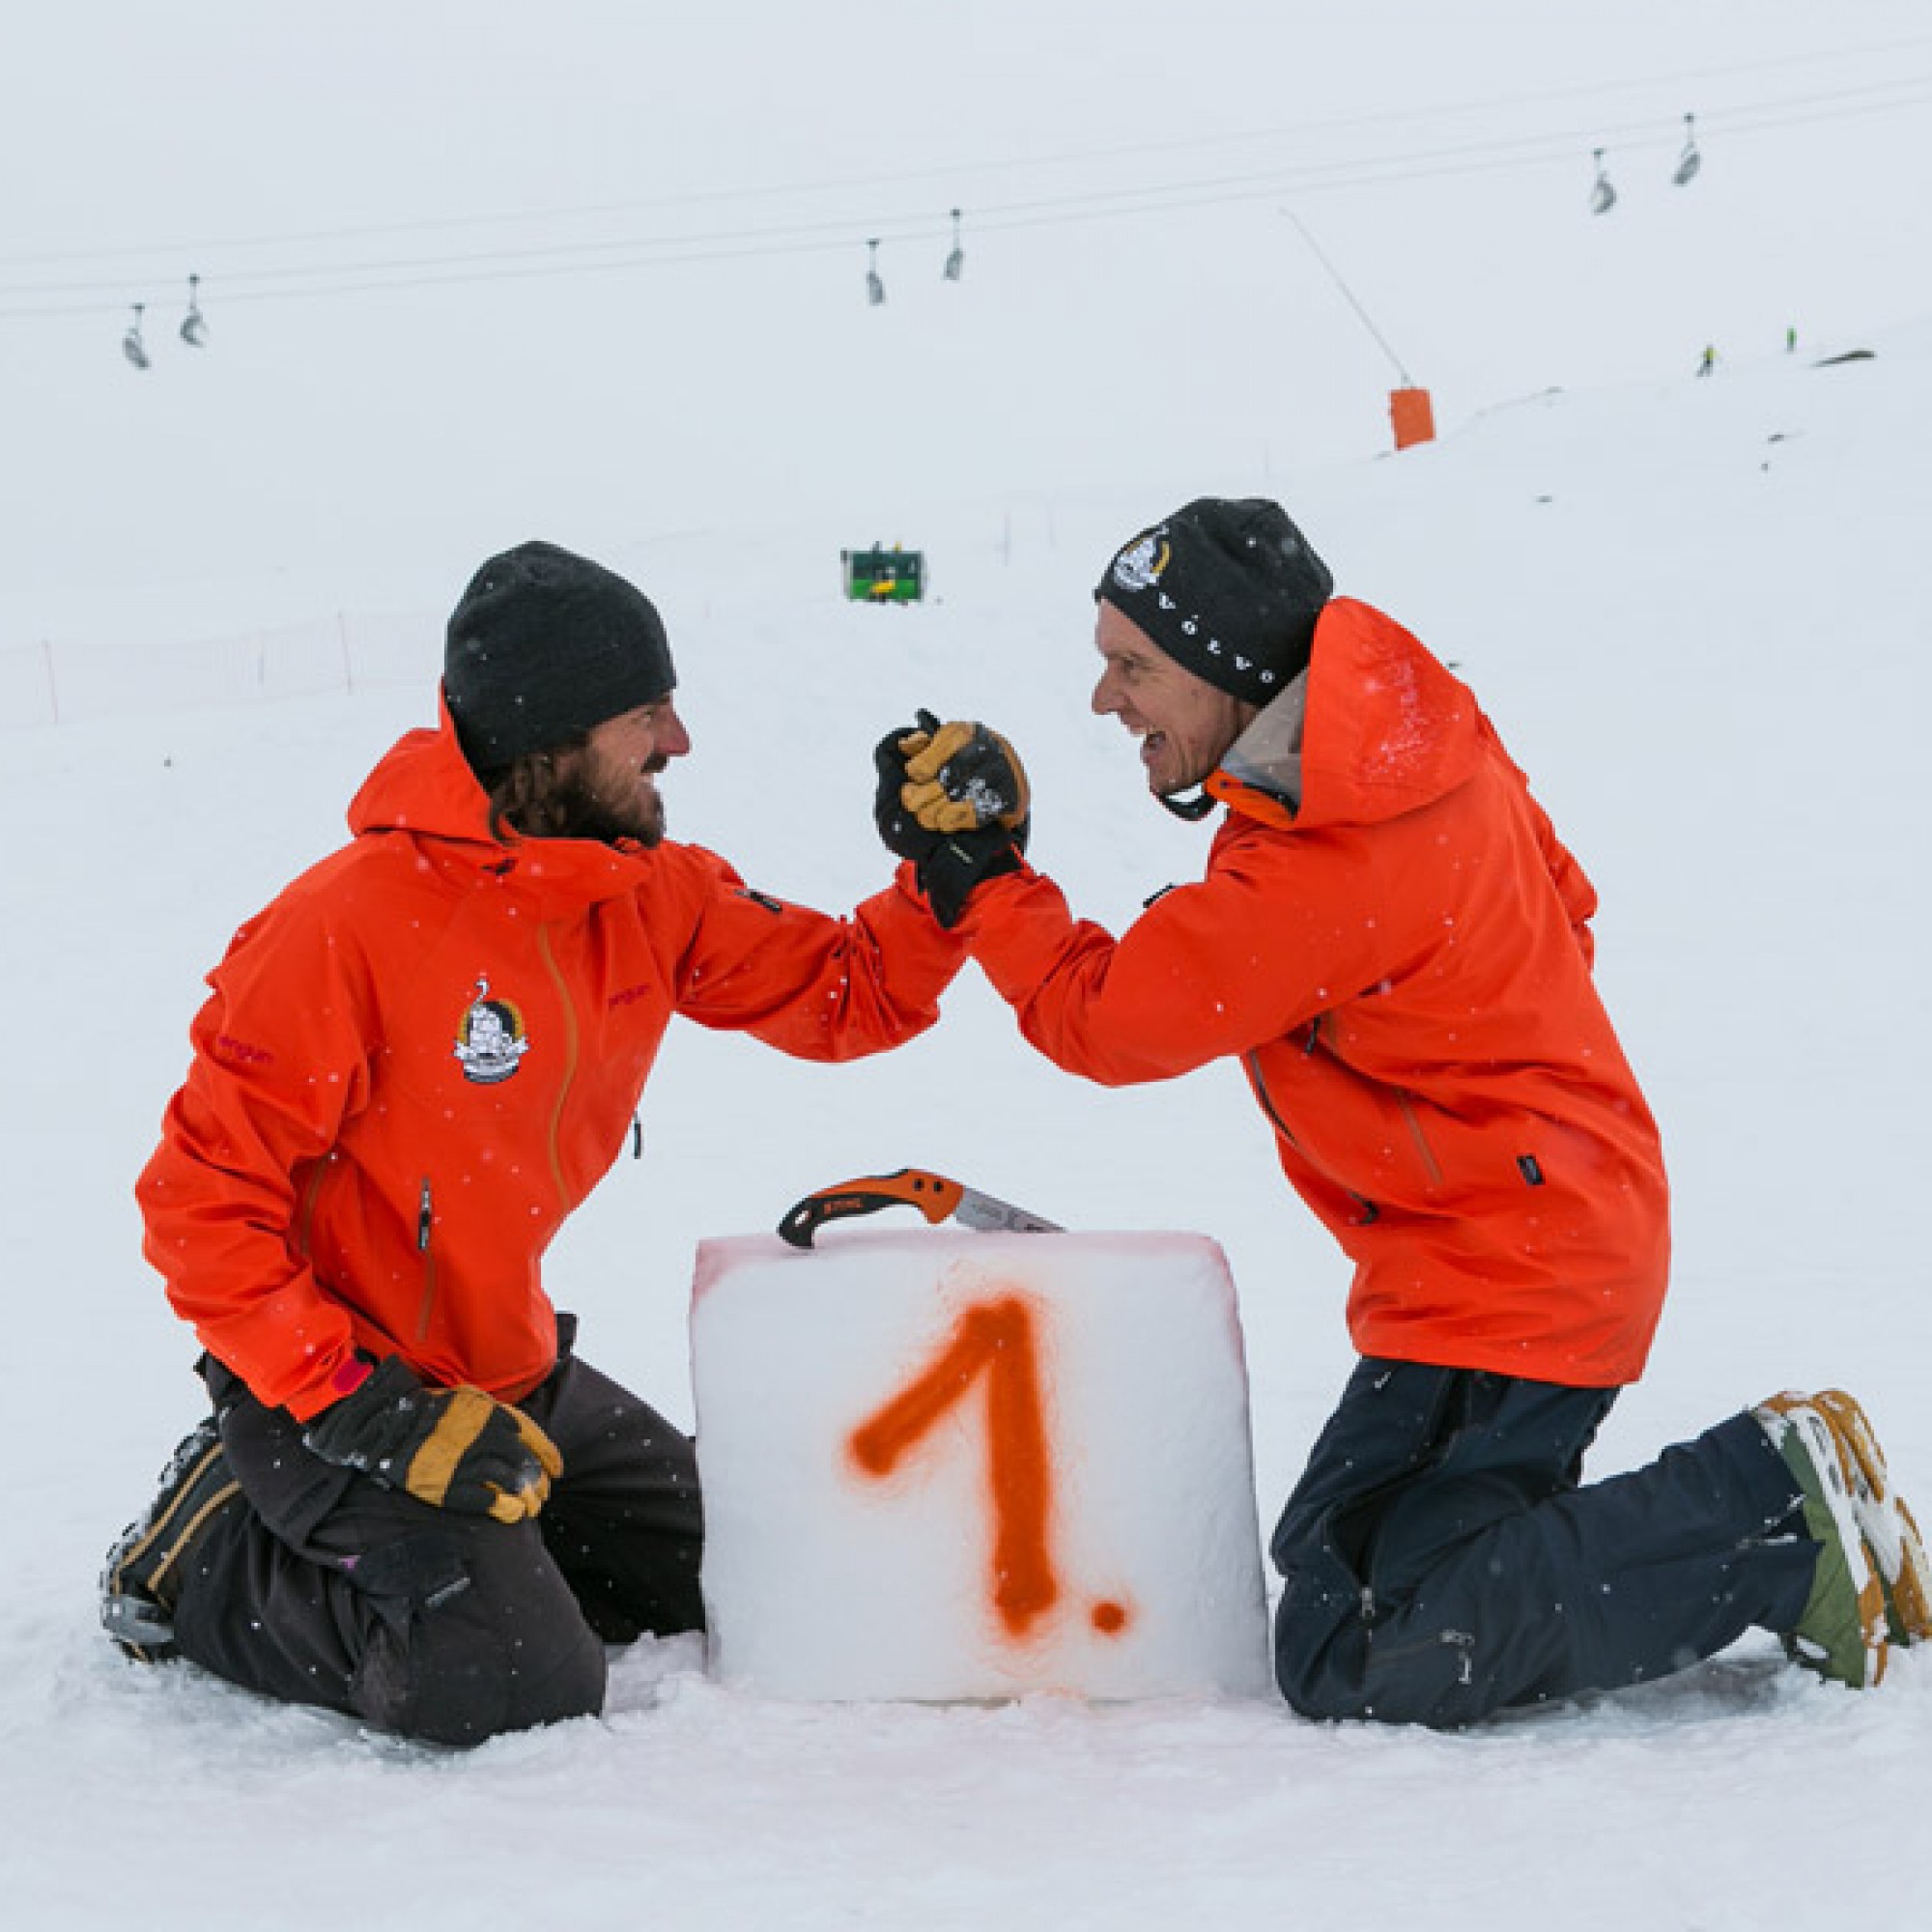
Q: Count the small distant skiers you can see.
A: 2